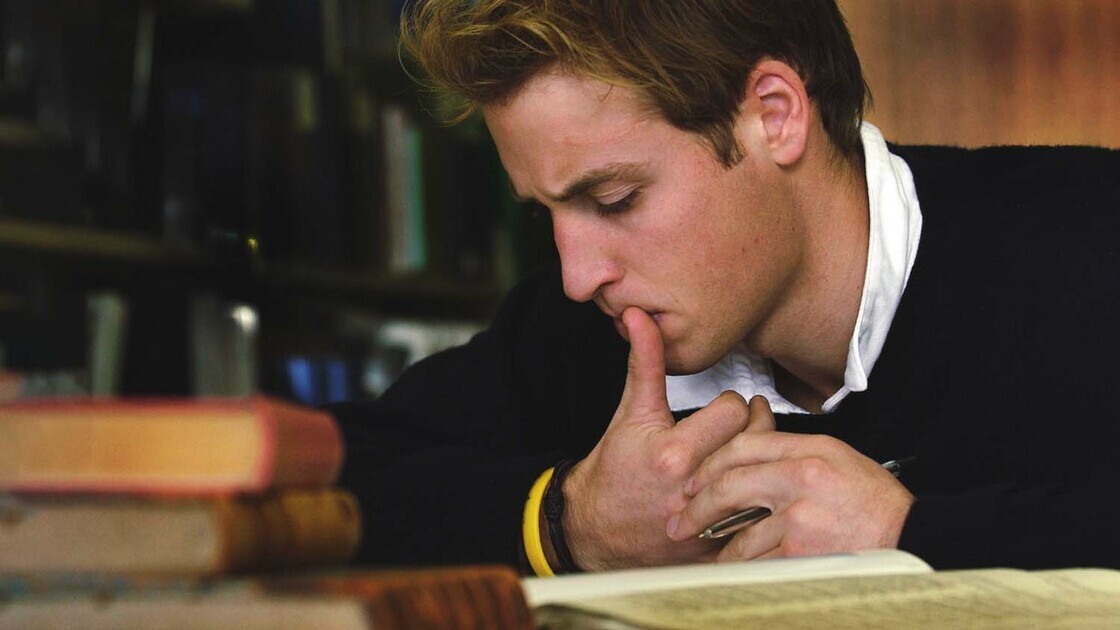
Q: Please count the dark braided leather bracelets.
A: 1